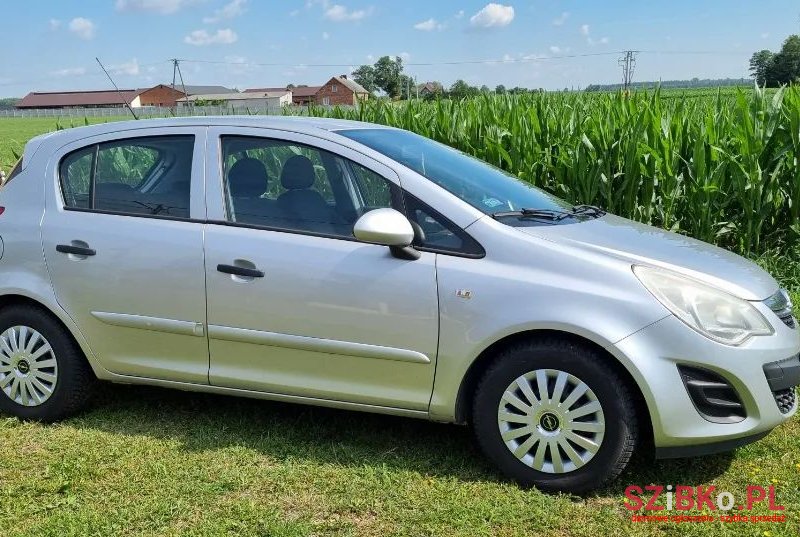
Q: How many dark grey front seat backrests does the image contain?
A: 2